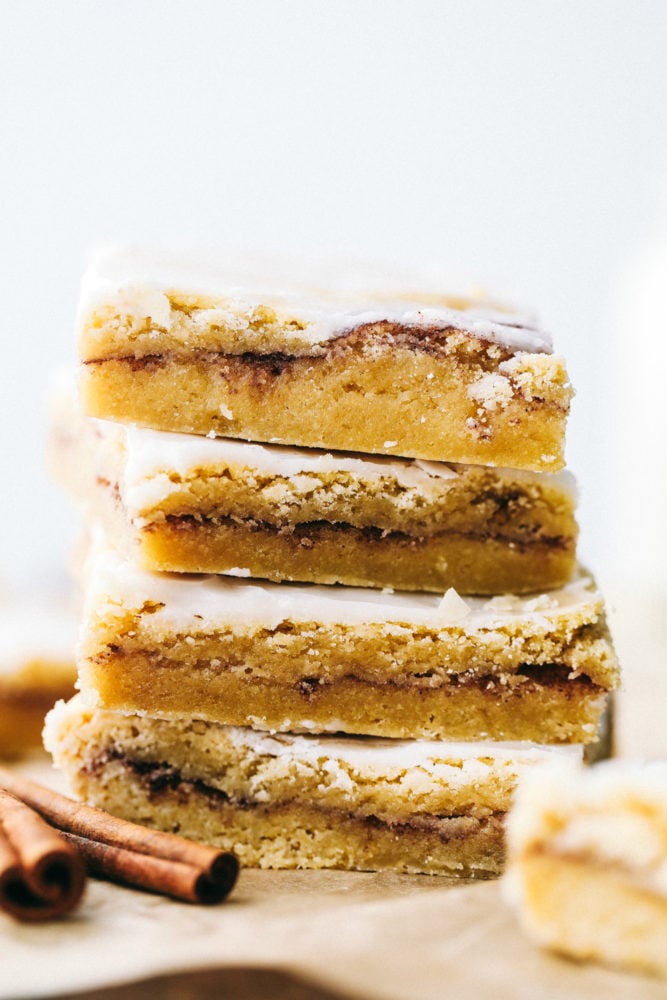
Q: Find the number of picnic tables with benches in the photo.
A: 0